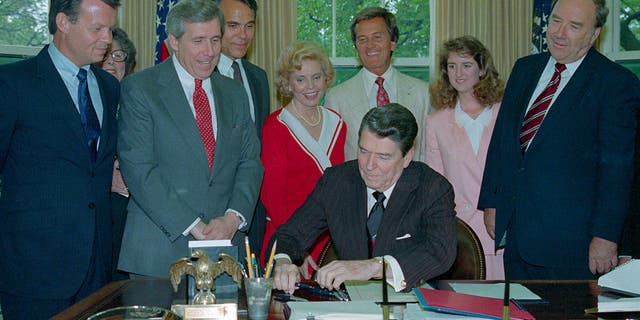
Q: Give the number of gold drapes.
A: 3